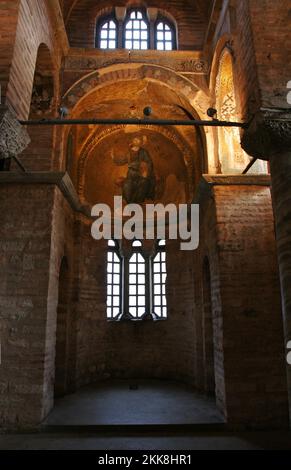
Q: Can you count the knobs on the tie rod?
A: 3